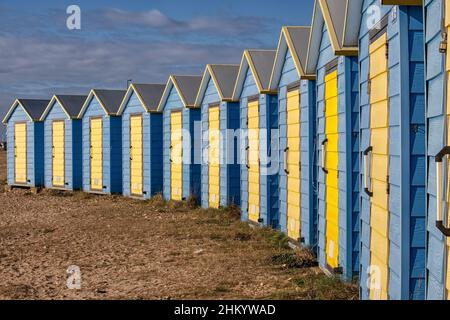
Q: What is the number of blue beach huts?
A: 11